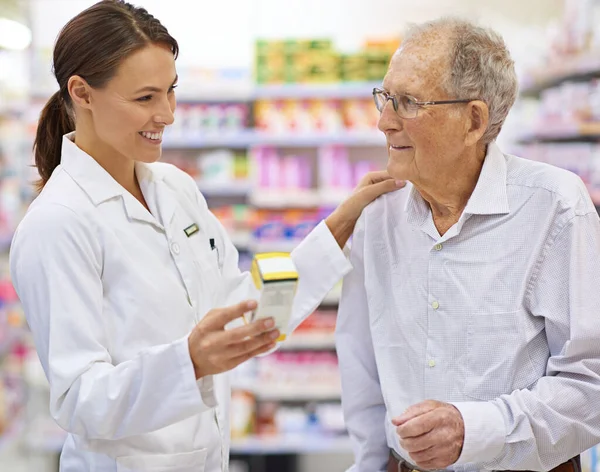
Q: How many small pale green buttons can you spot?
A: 3